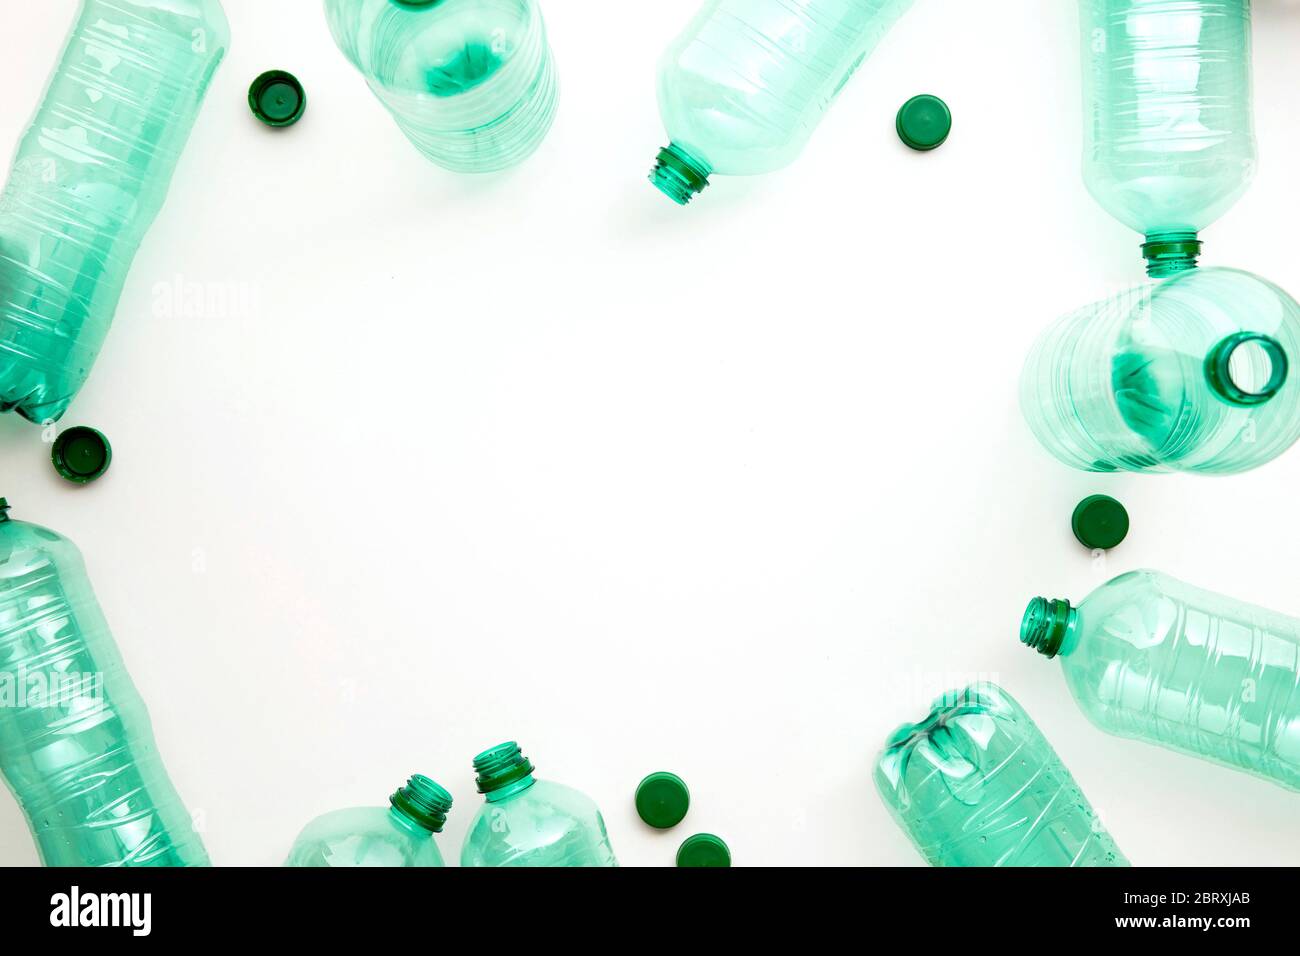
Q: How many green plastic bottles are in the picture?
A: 10